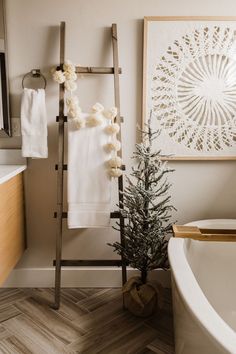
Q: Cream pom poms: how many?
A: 14